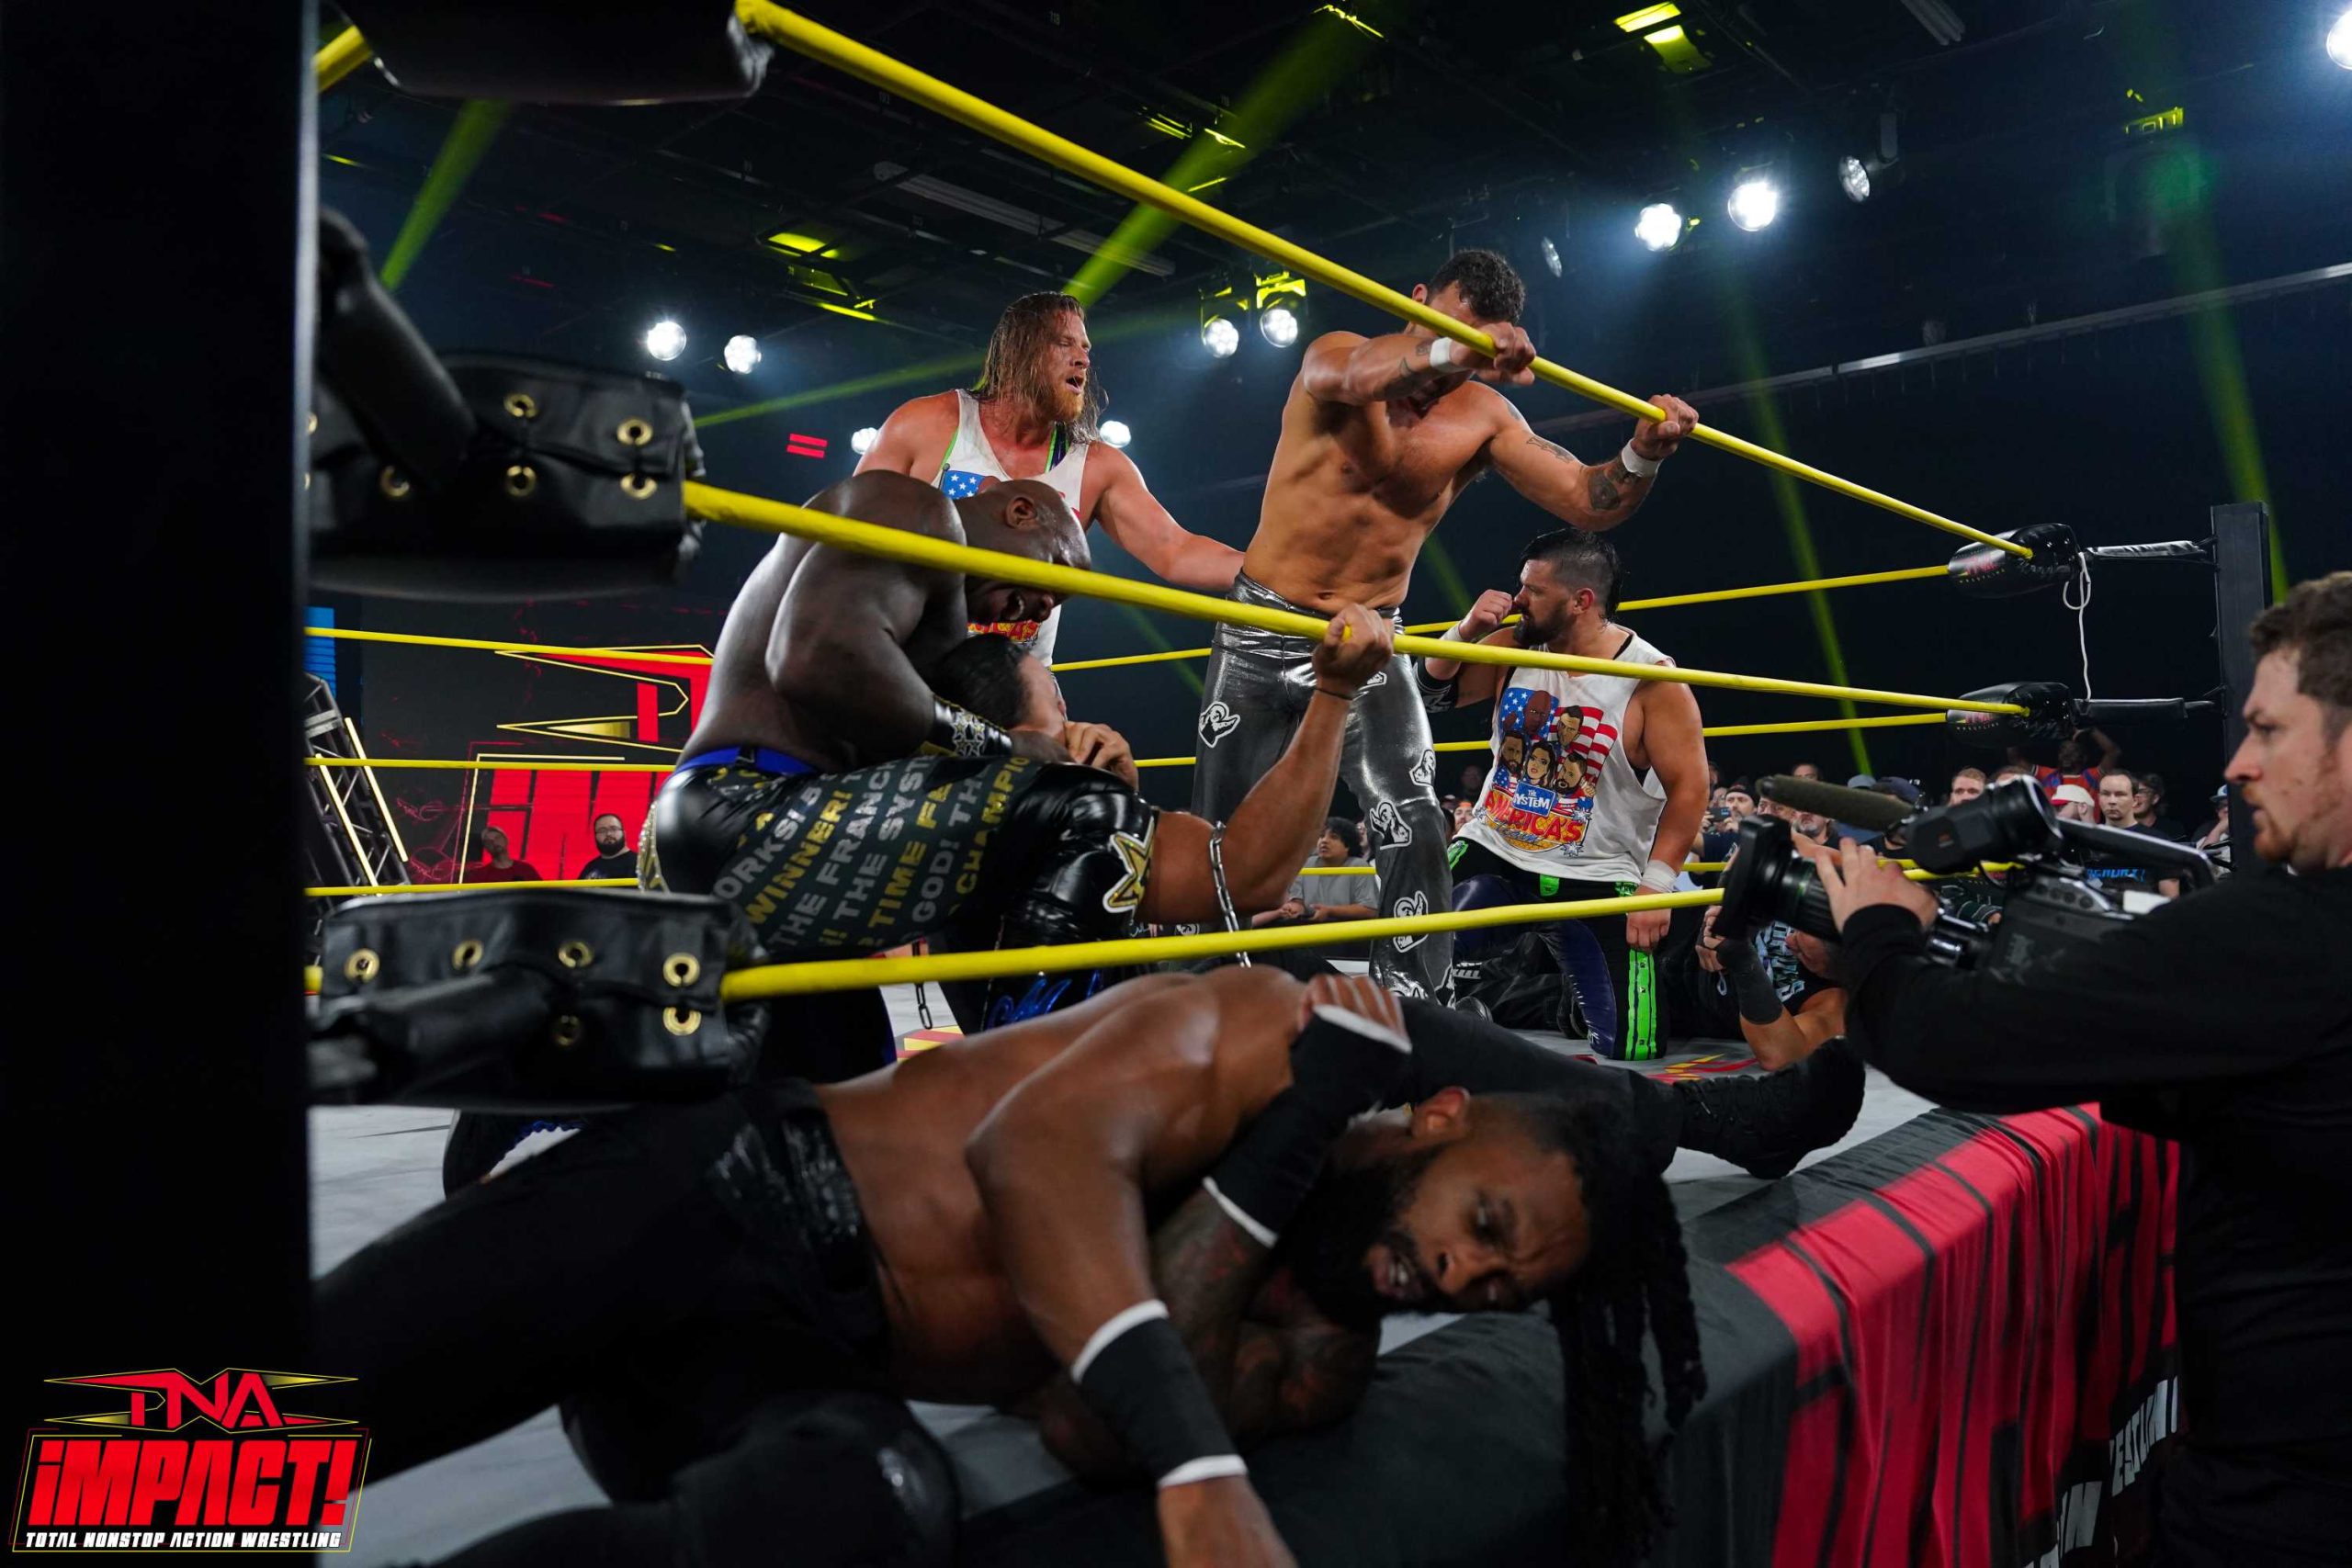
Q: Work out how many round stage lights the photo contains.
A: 11